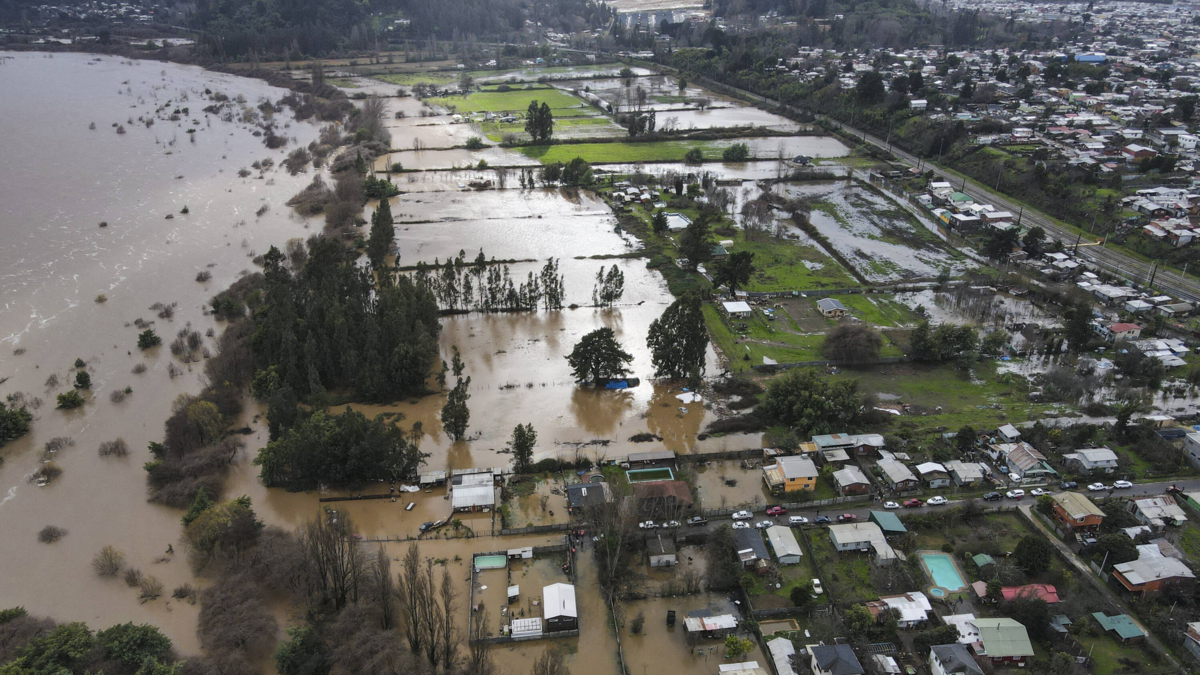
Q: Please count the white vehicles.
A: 14